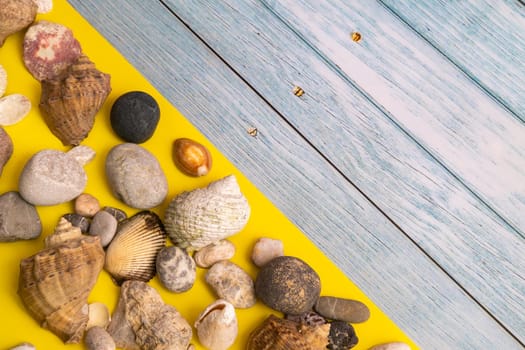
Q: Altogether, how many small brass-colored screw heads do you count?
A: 3